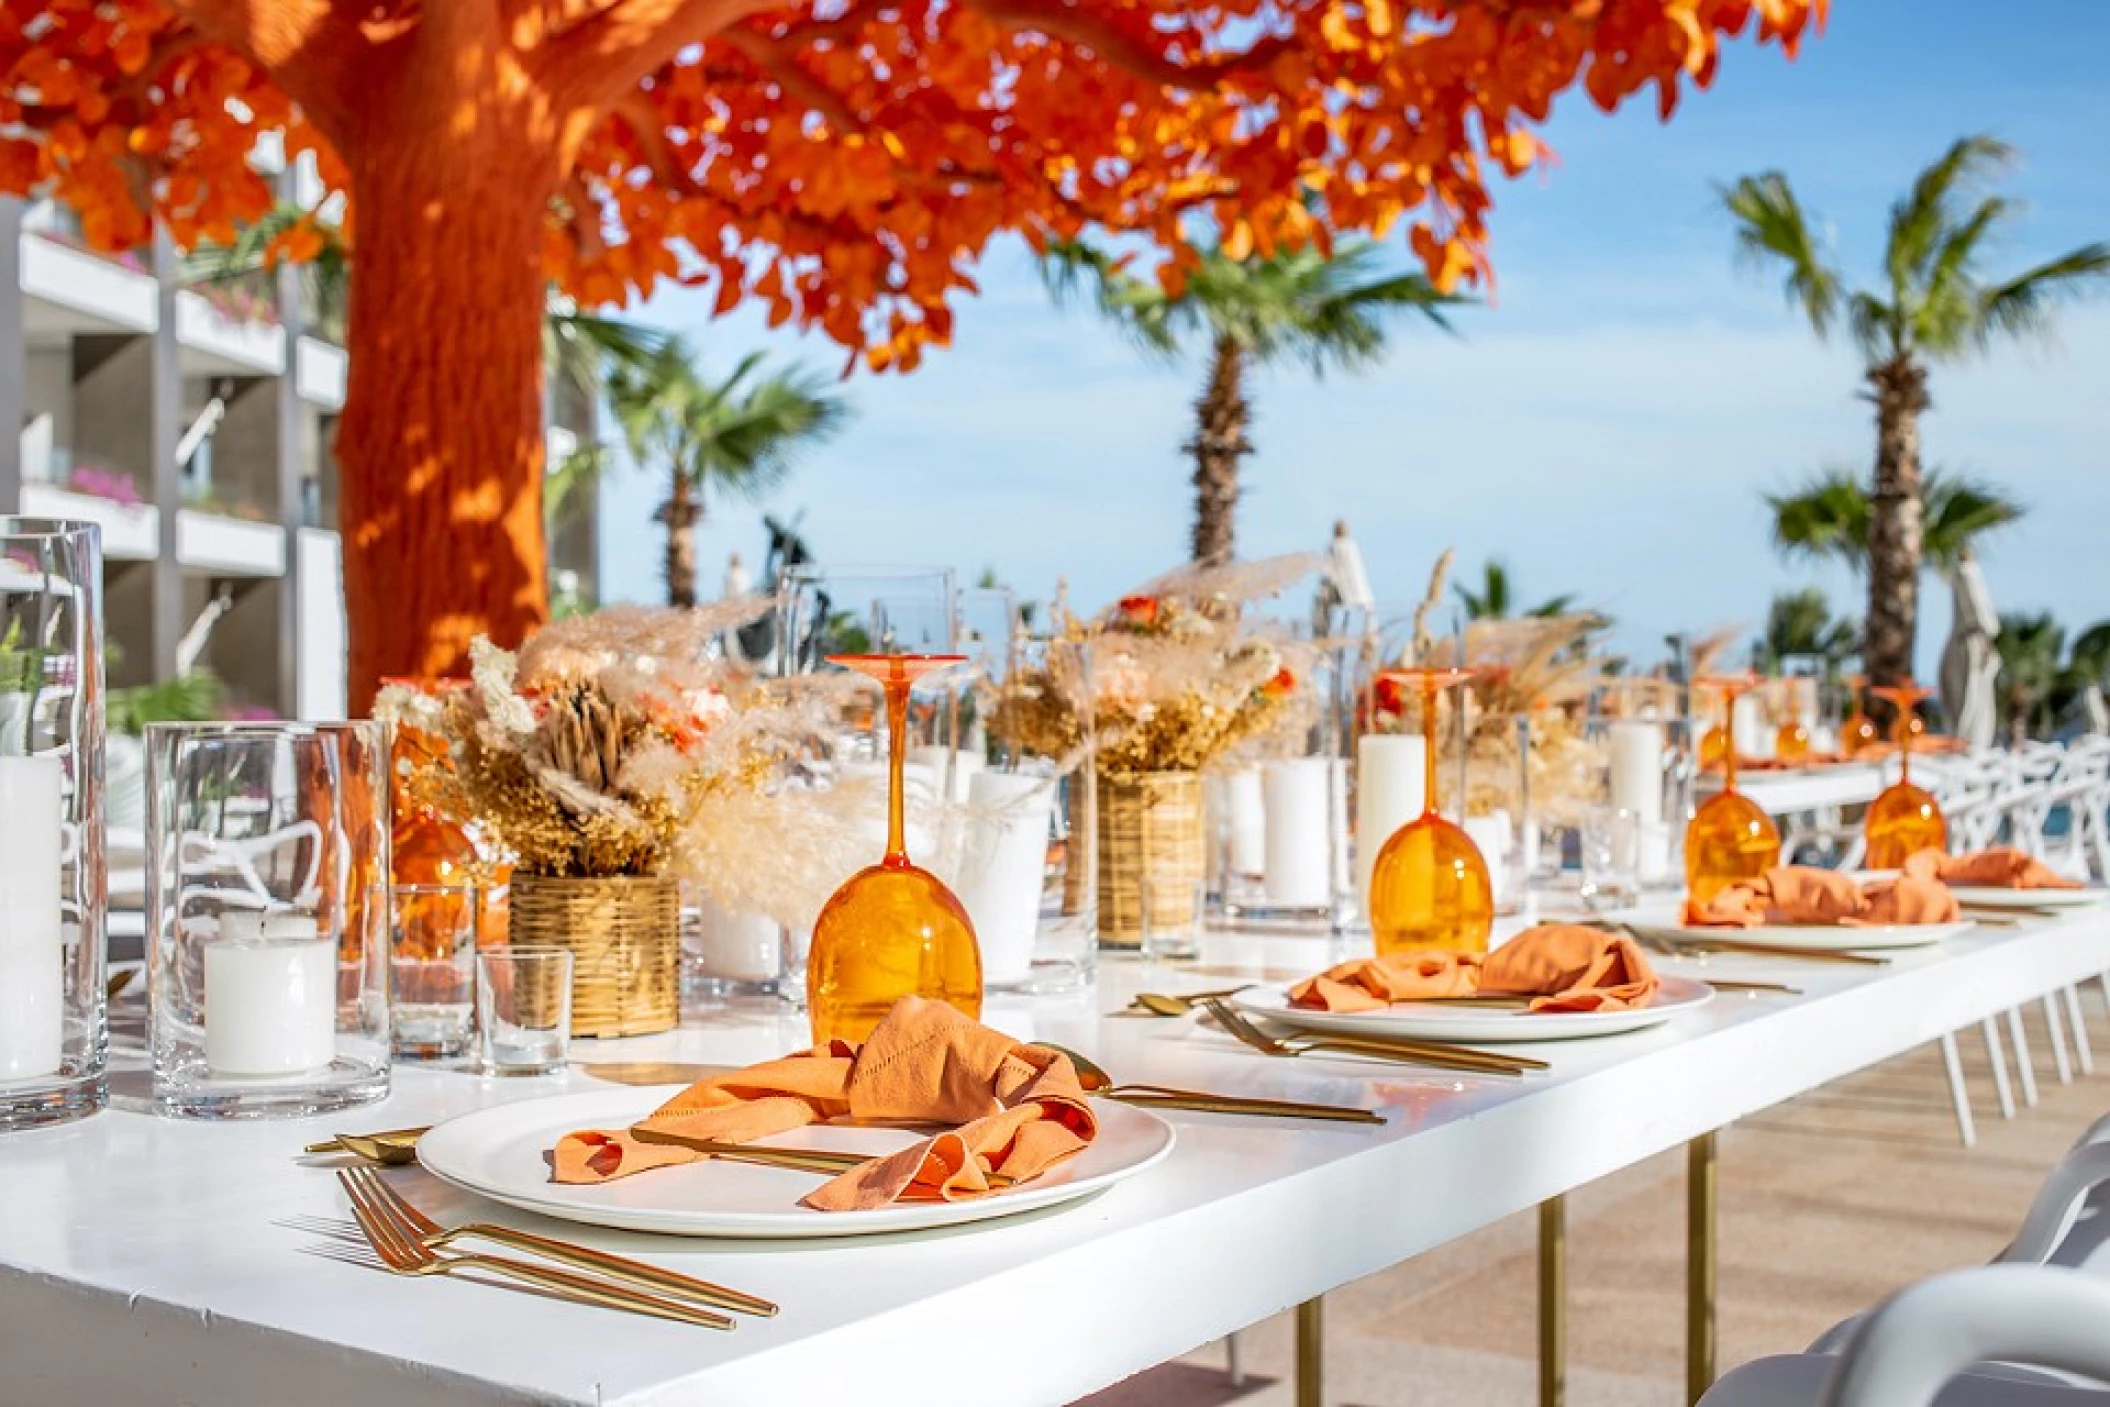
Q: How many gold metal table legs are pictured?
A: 3